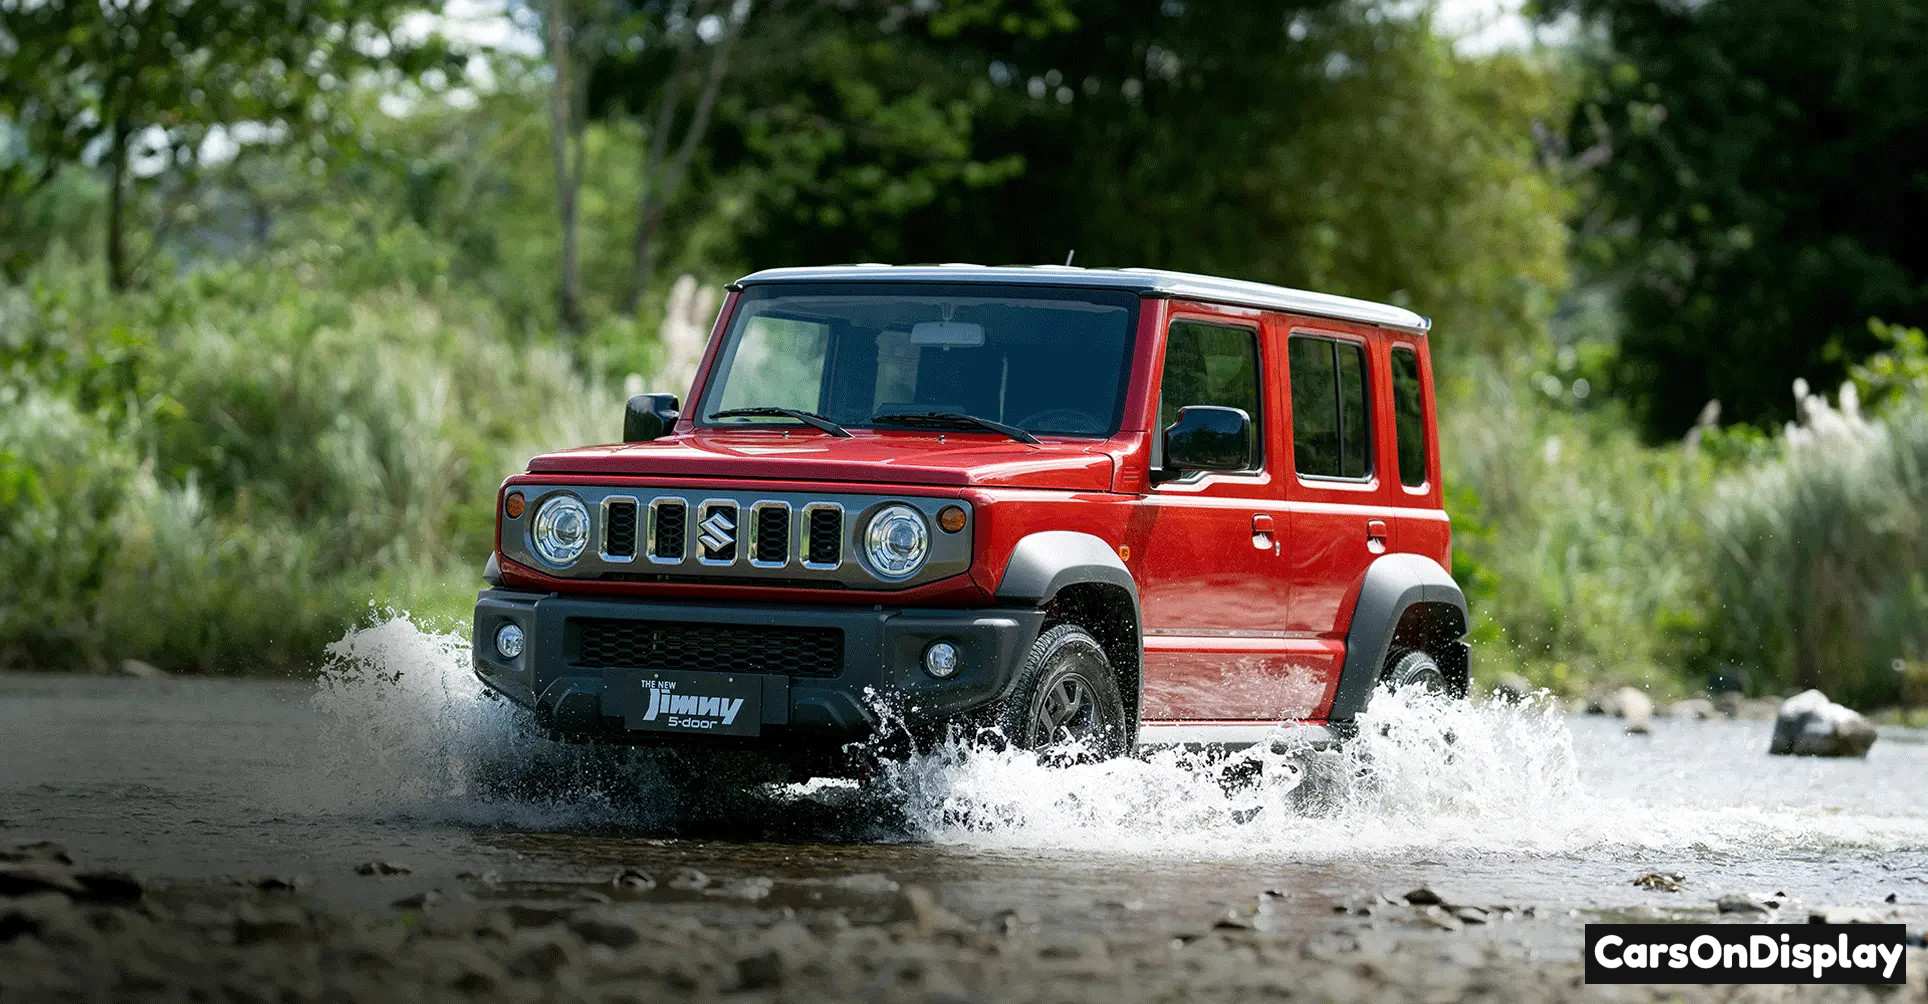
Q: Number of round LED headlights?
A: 2